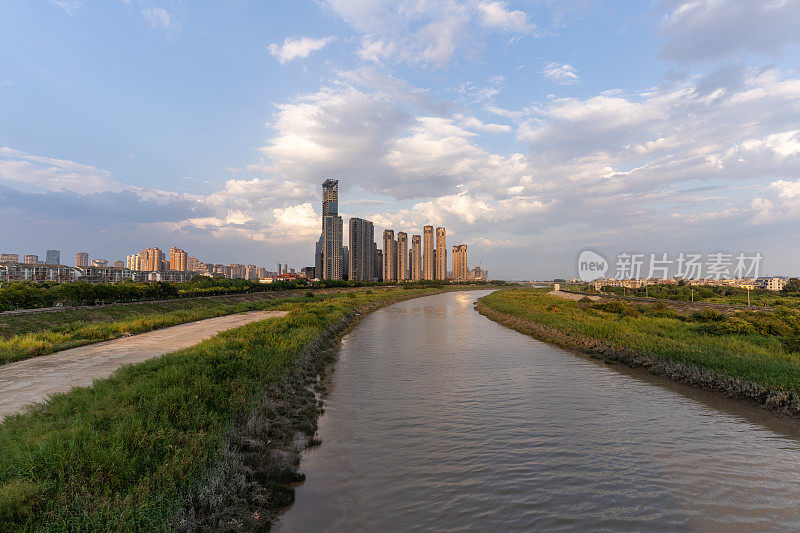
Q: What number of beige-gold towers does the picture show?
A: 6